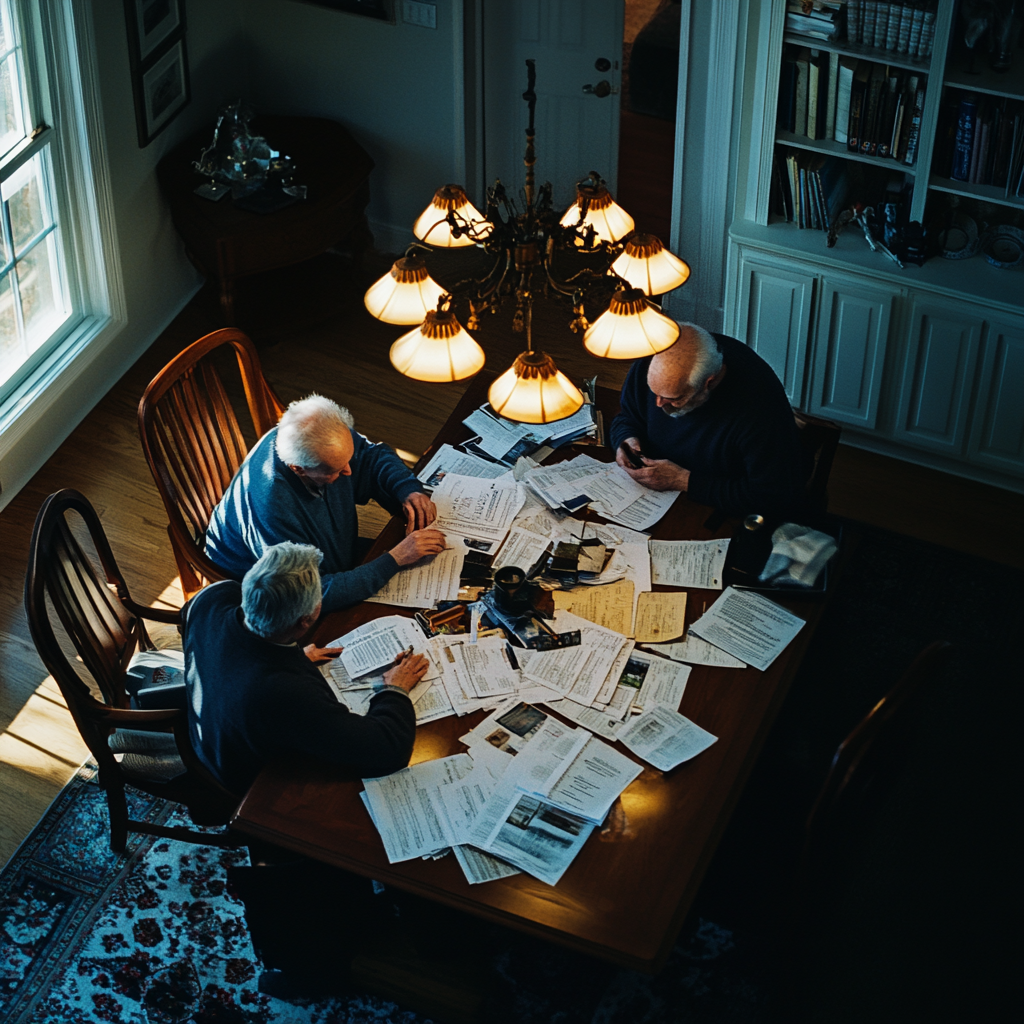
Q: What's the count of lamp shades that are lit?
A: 7